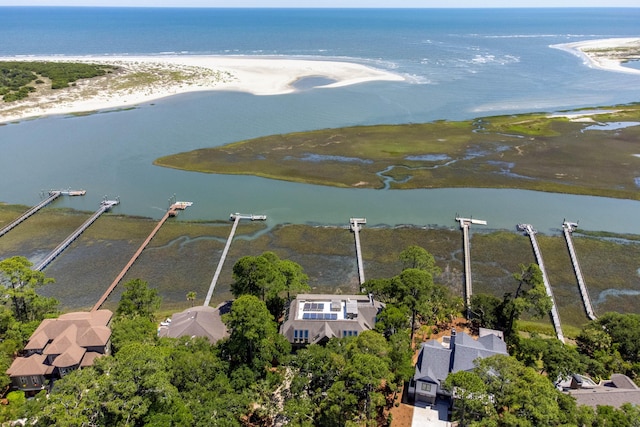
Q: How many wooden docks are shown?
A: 8